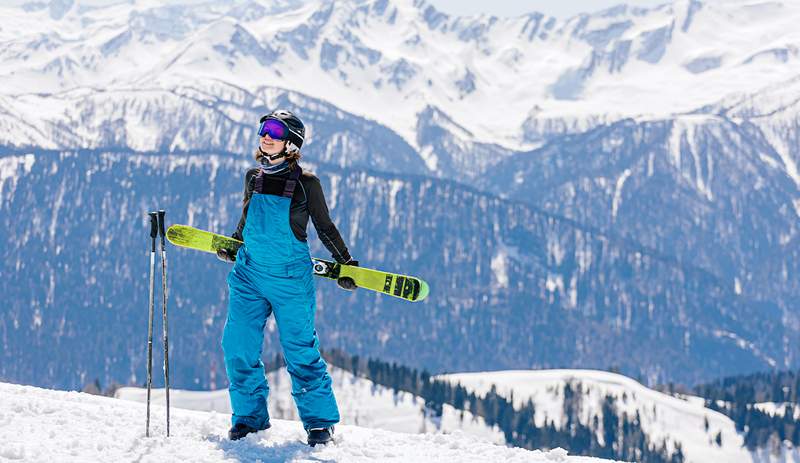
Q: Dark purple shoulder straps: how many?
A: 2